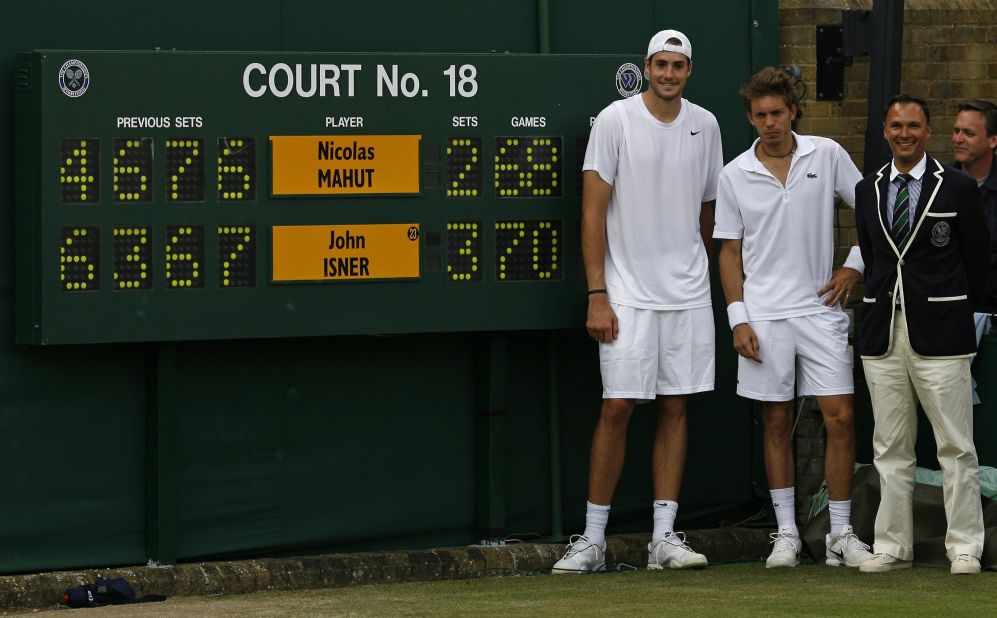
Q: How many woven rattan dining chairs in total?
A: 0